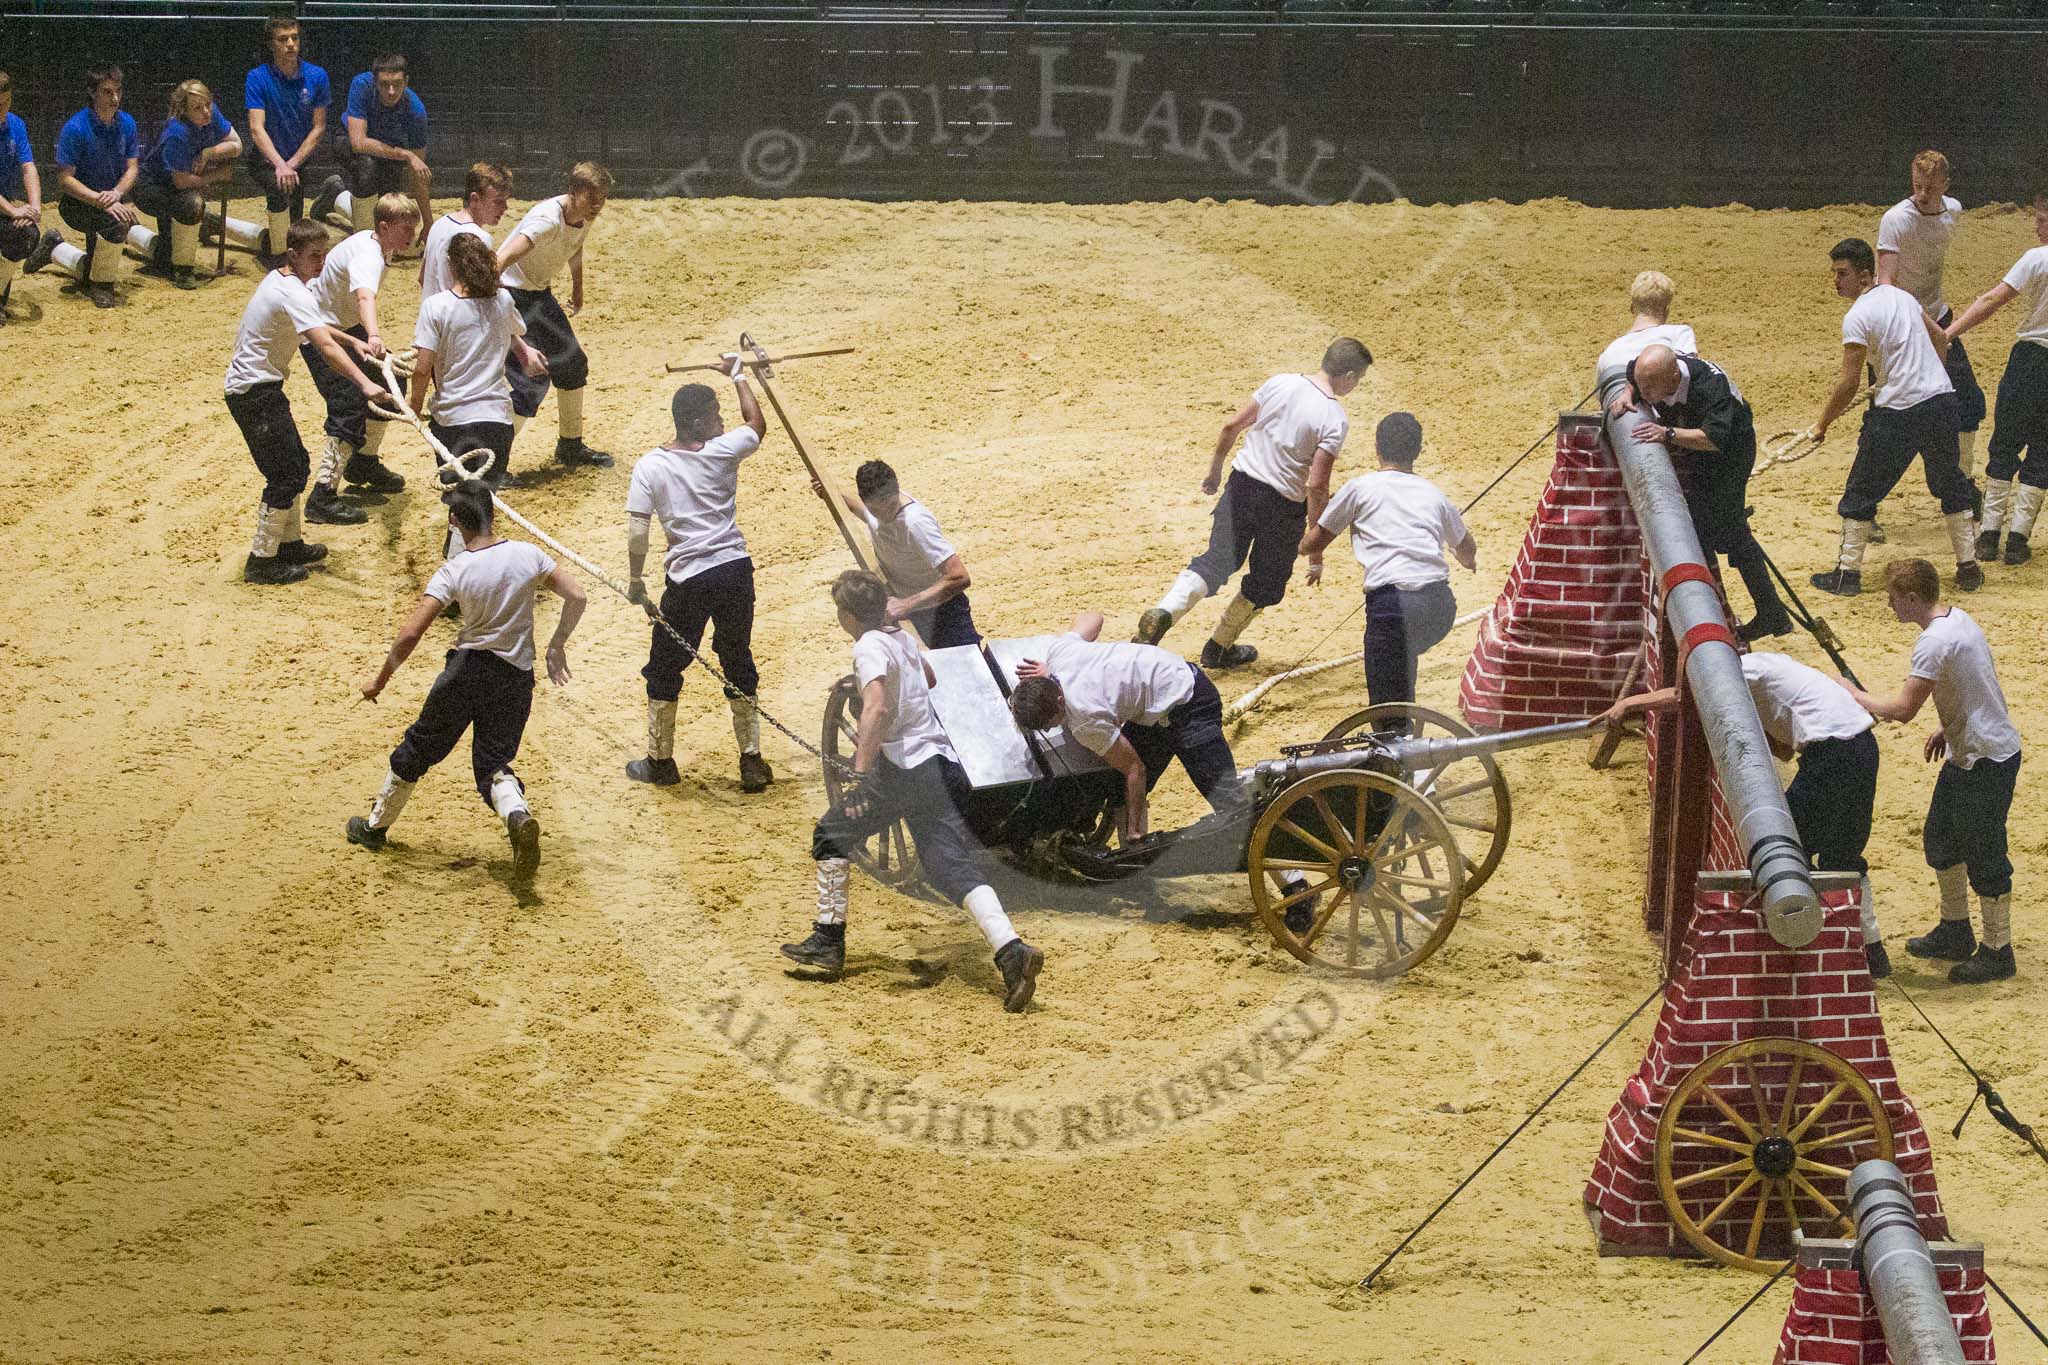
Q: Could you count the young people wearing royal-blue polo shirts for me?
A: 5